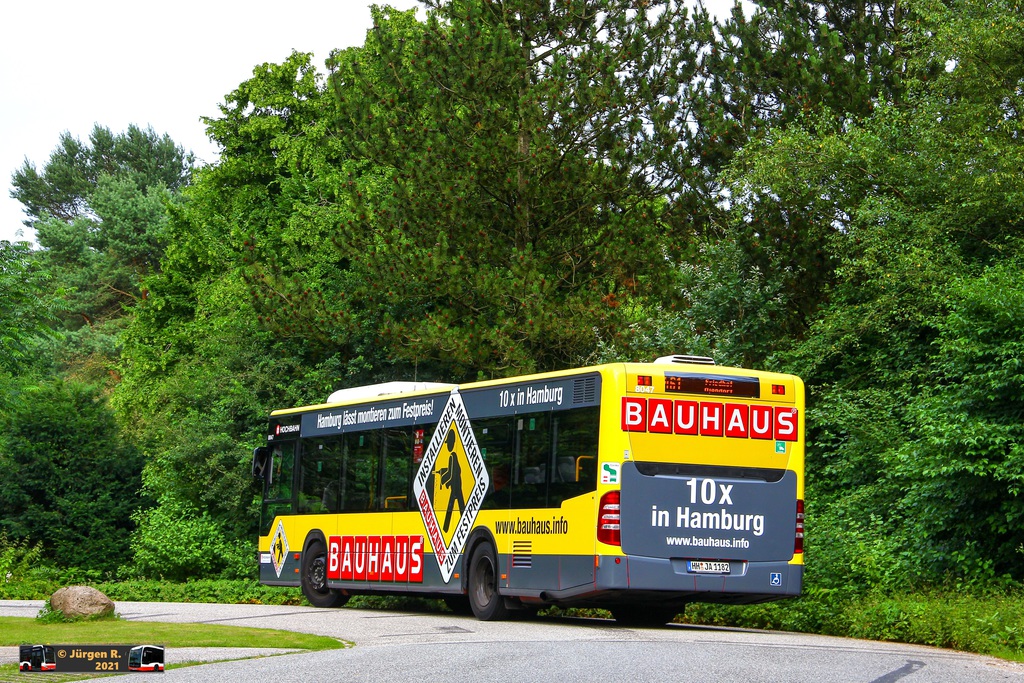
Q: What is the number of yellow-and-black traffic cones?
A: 0